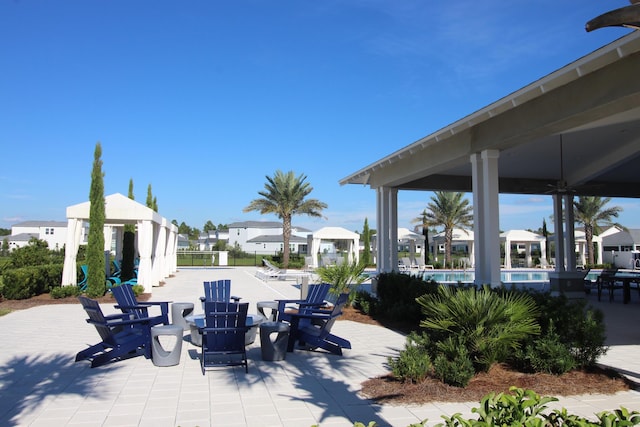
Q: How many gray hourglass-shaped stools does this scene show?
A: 4